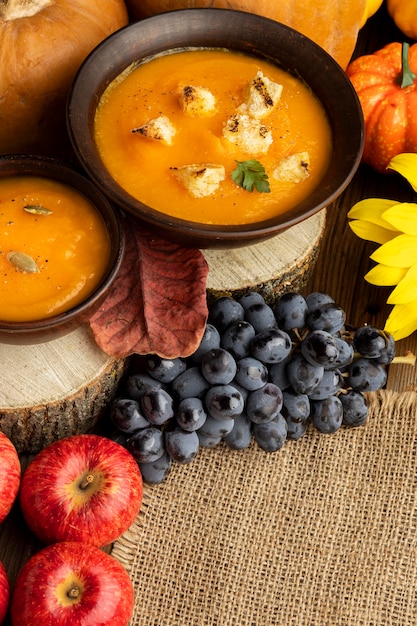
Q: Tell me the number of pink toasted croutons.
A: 0